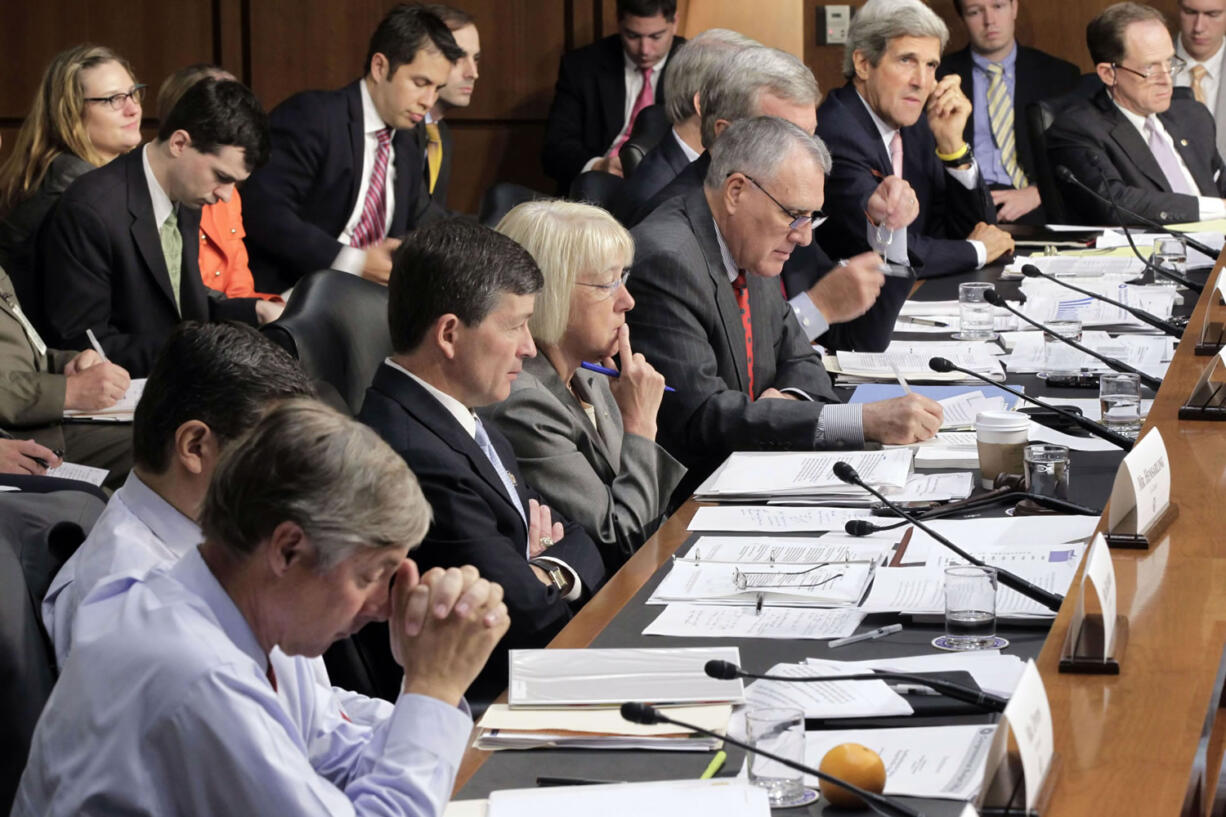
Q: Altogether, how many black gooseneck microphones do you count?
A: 9